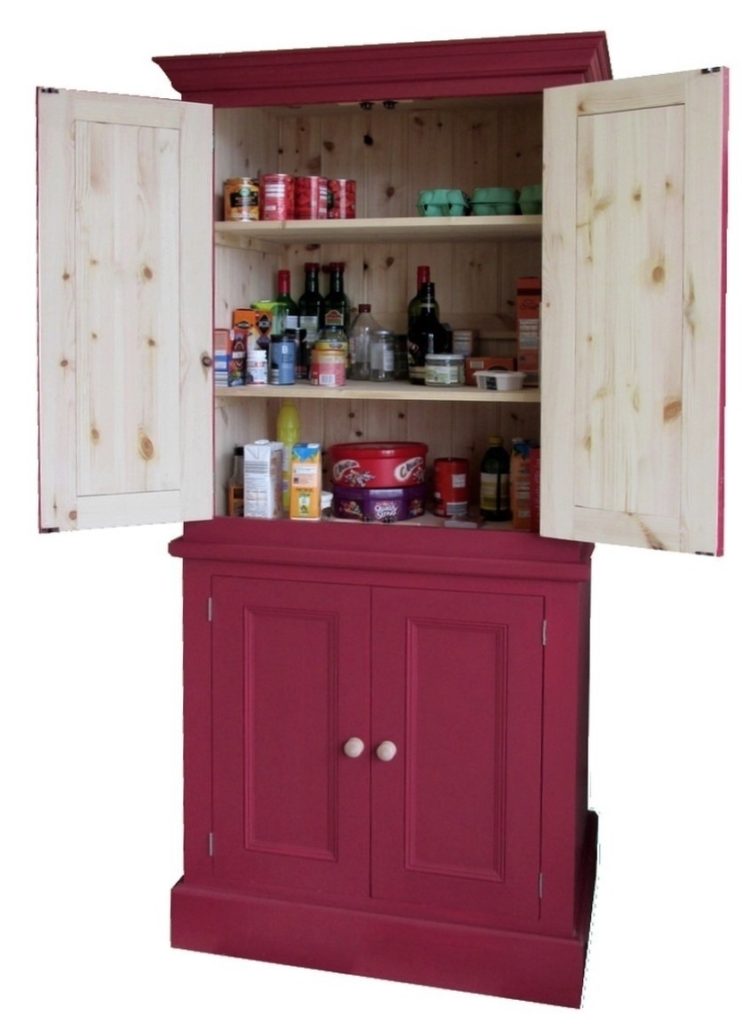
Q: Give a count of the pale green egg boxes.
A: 3